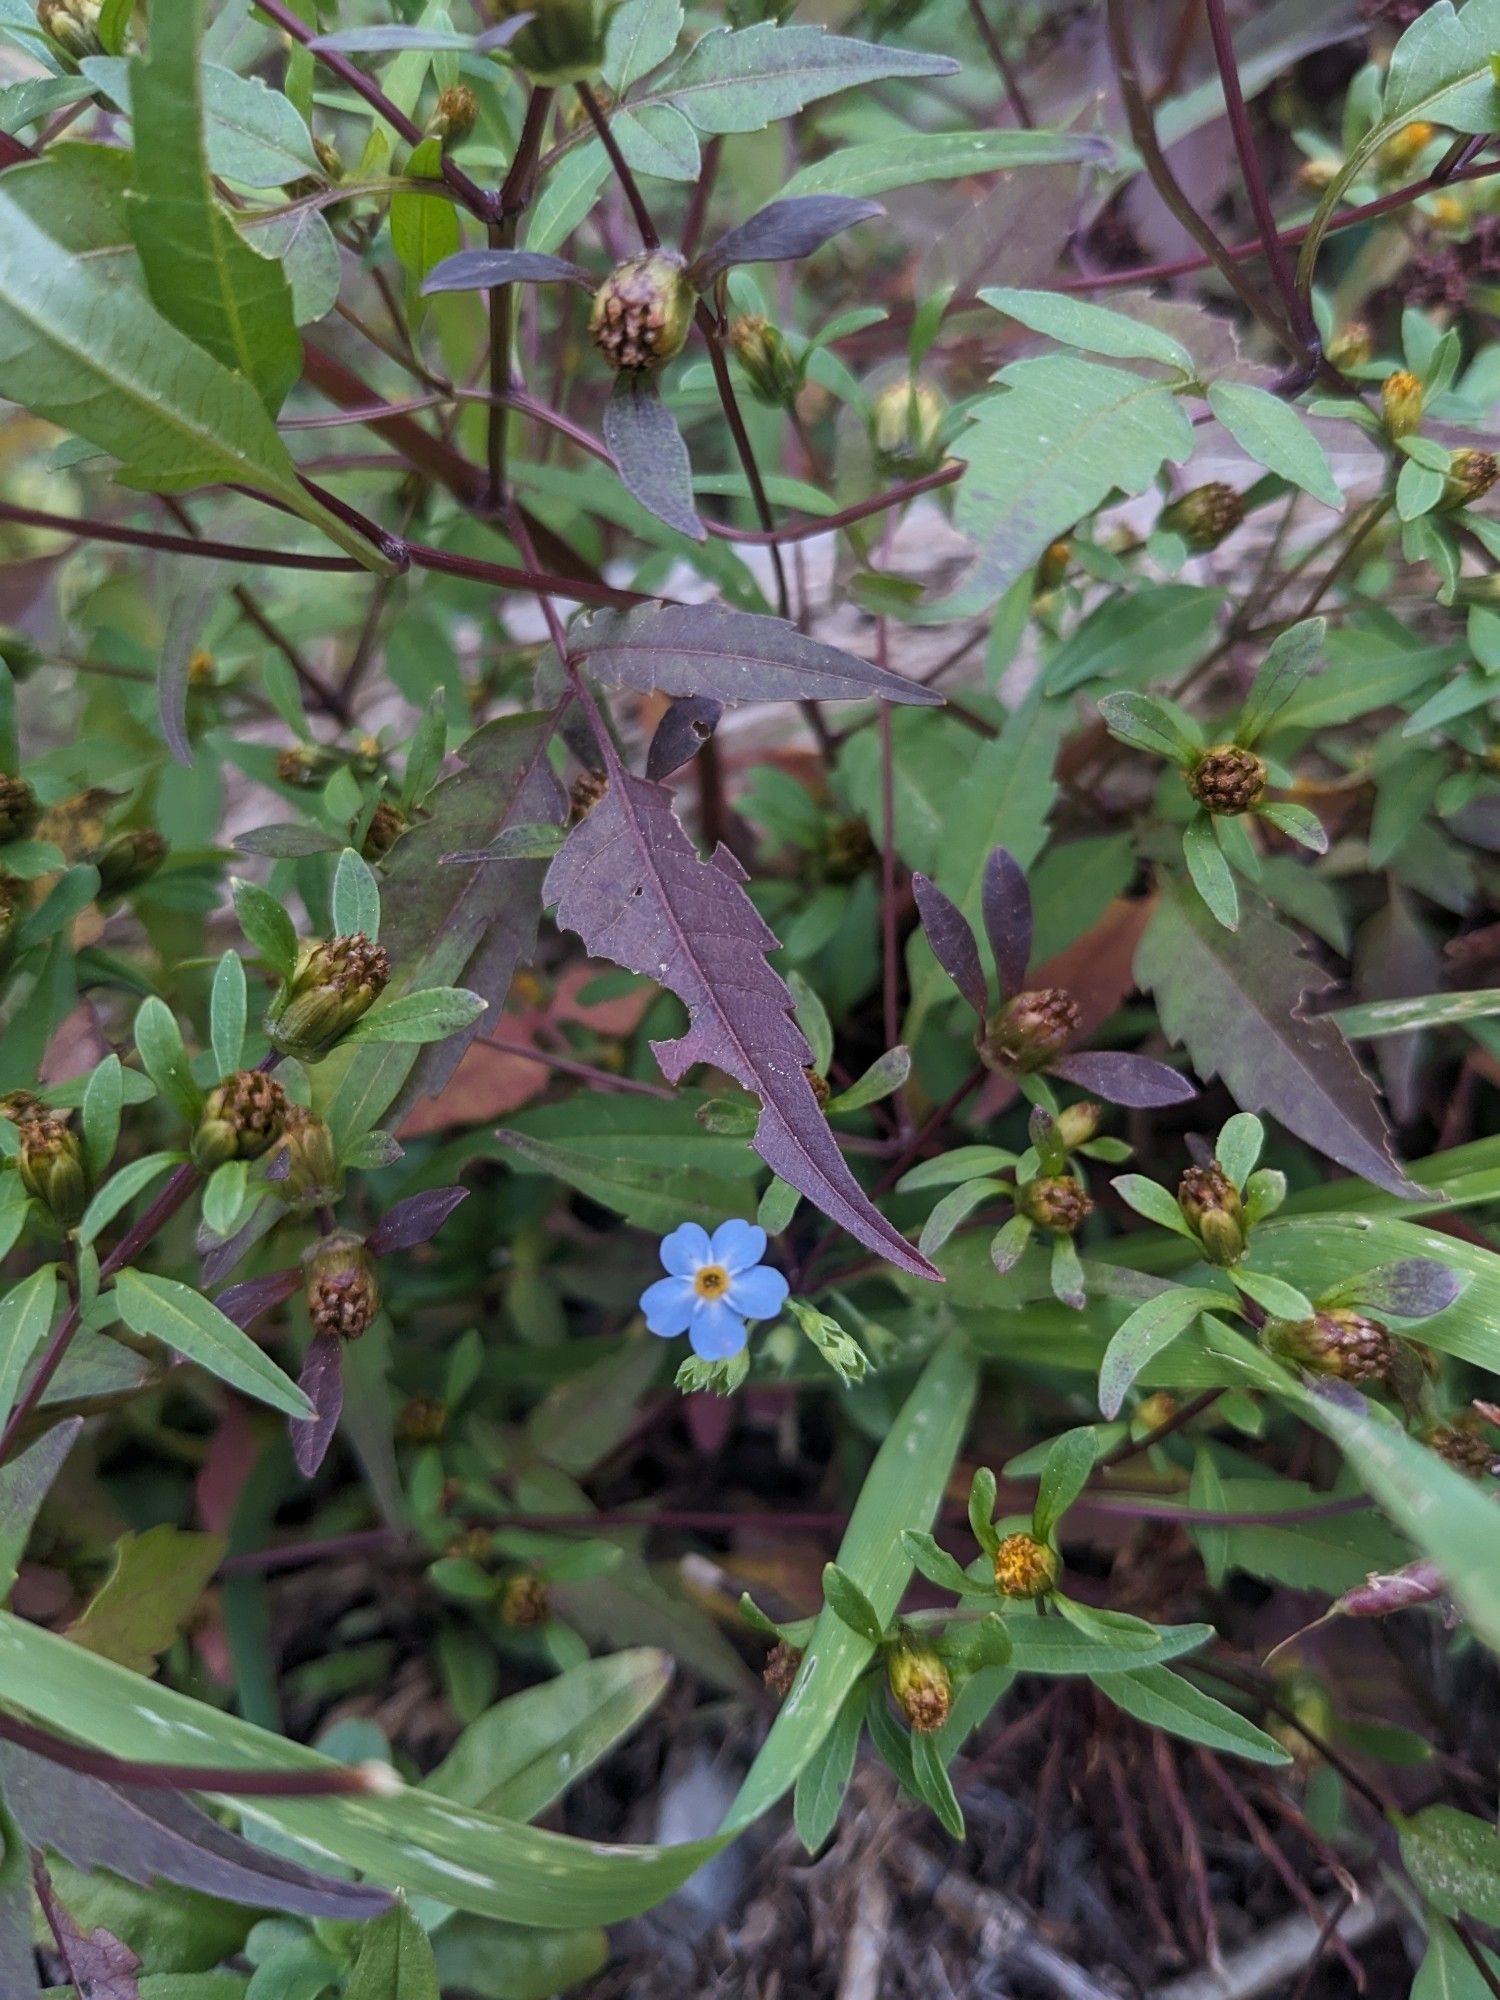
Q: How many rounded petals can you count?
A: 5